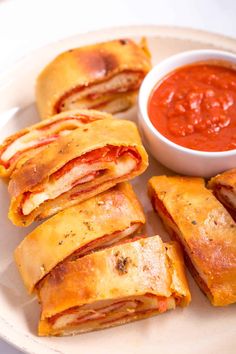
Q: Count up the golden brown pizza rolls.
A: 7